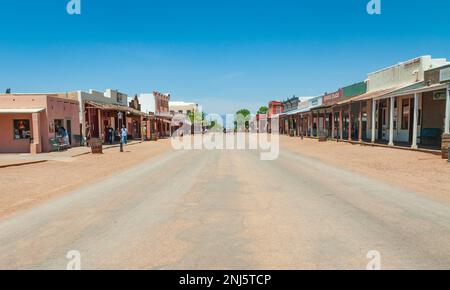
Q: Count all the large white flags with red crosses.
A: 0